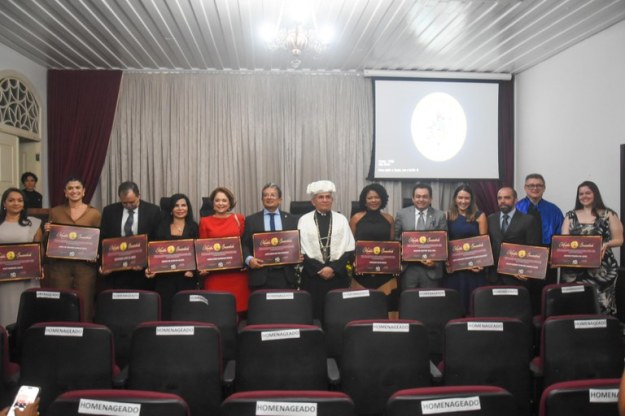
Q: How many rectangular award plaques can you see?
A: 11